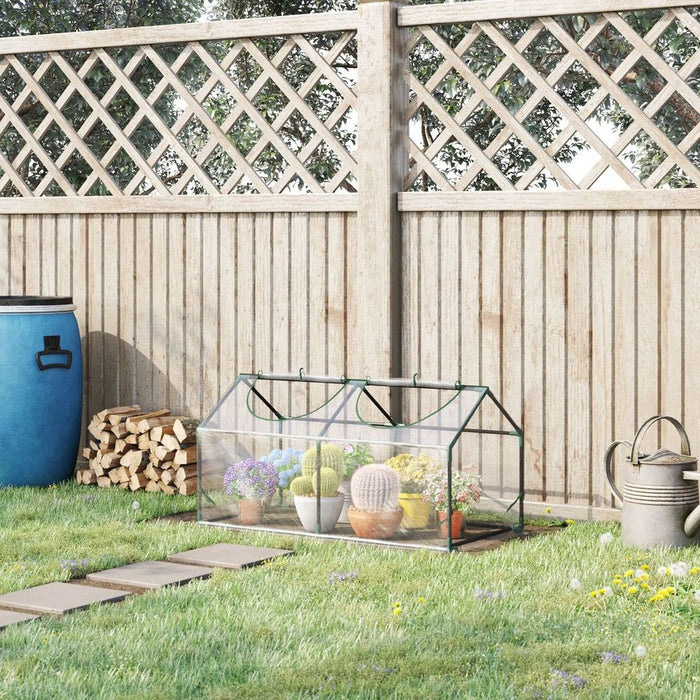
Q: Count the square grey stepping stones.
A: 4